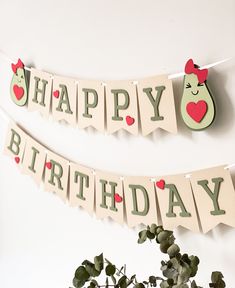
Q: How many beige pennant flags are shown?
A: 13